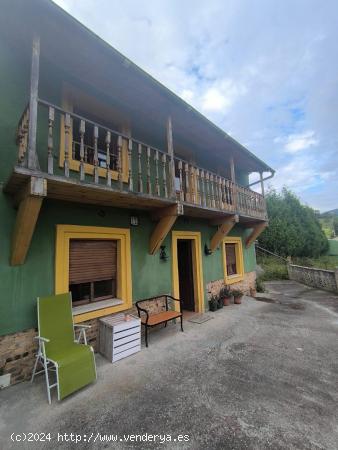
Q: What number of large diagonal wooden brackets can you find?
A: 4